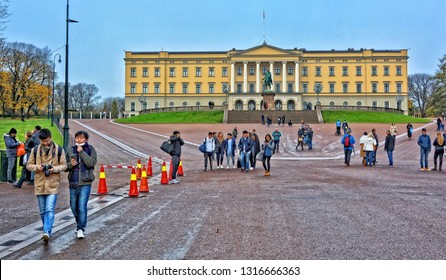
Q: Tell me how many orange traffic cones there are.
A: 8